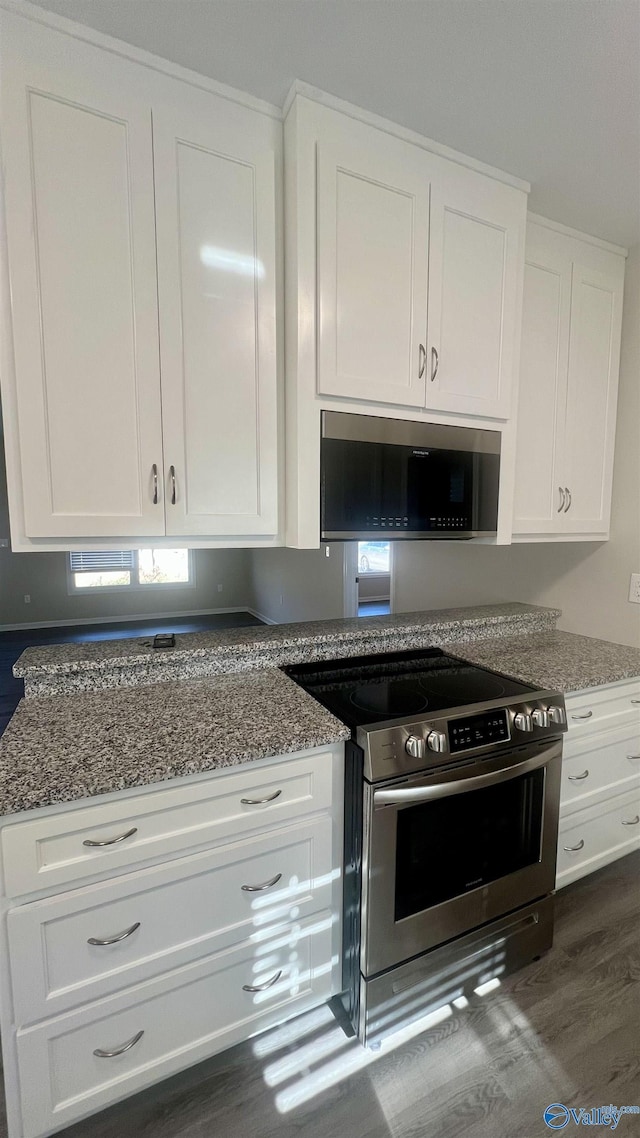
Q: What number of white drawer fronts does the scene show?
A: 6